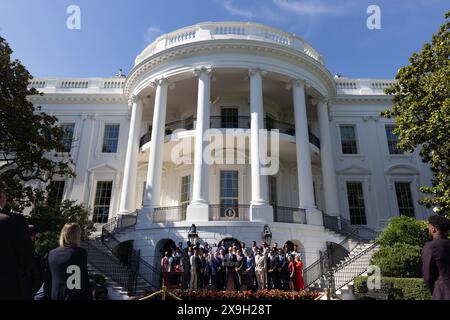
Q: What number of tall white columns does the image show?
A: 6